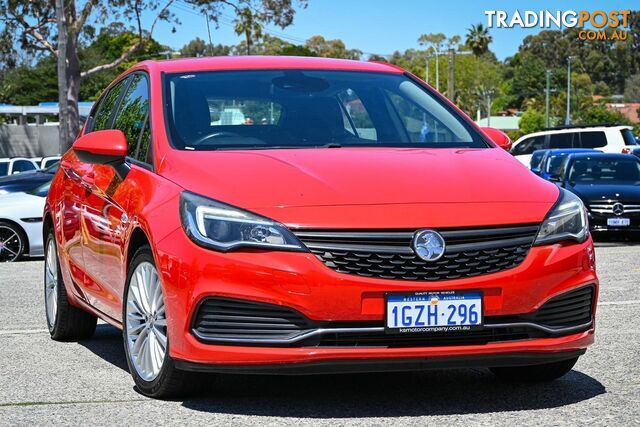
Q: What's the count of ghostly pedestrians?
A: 0